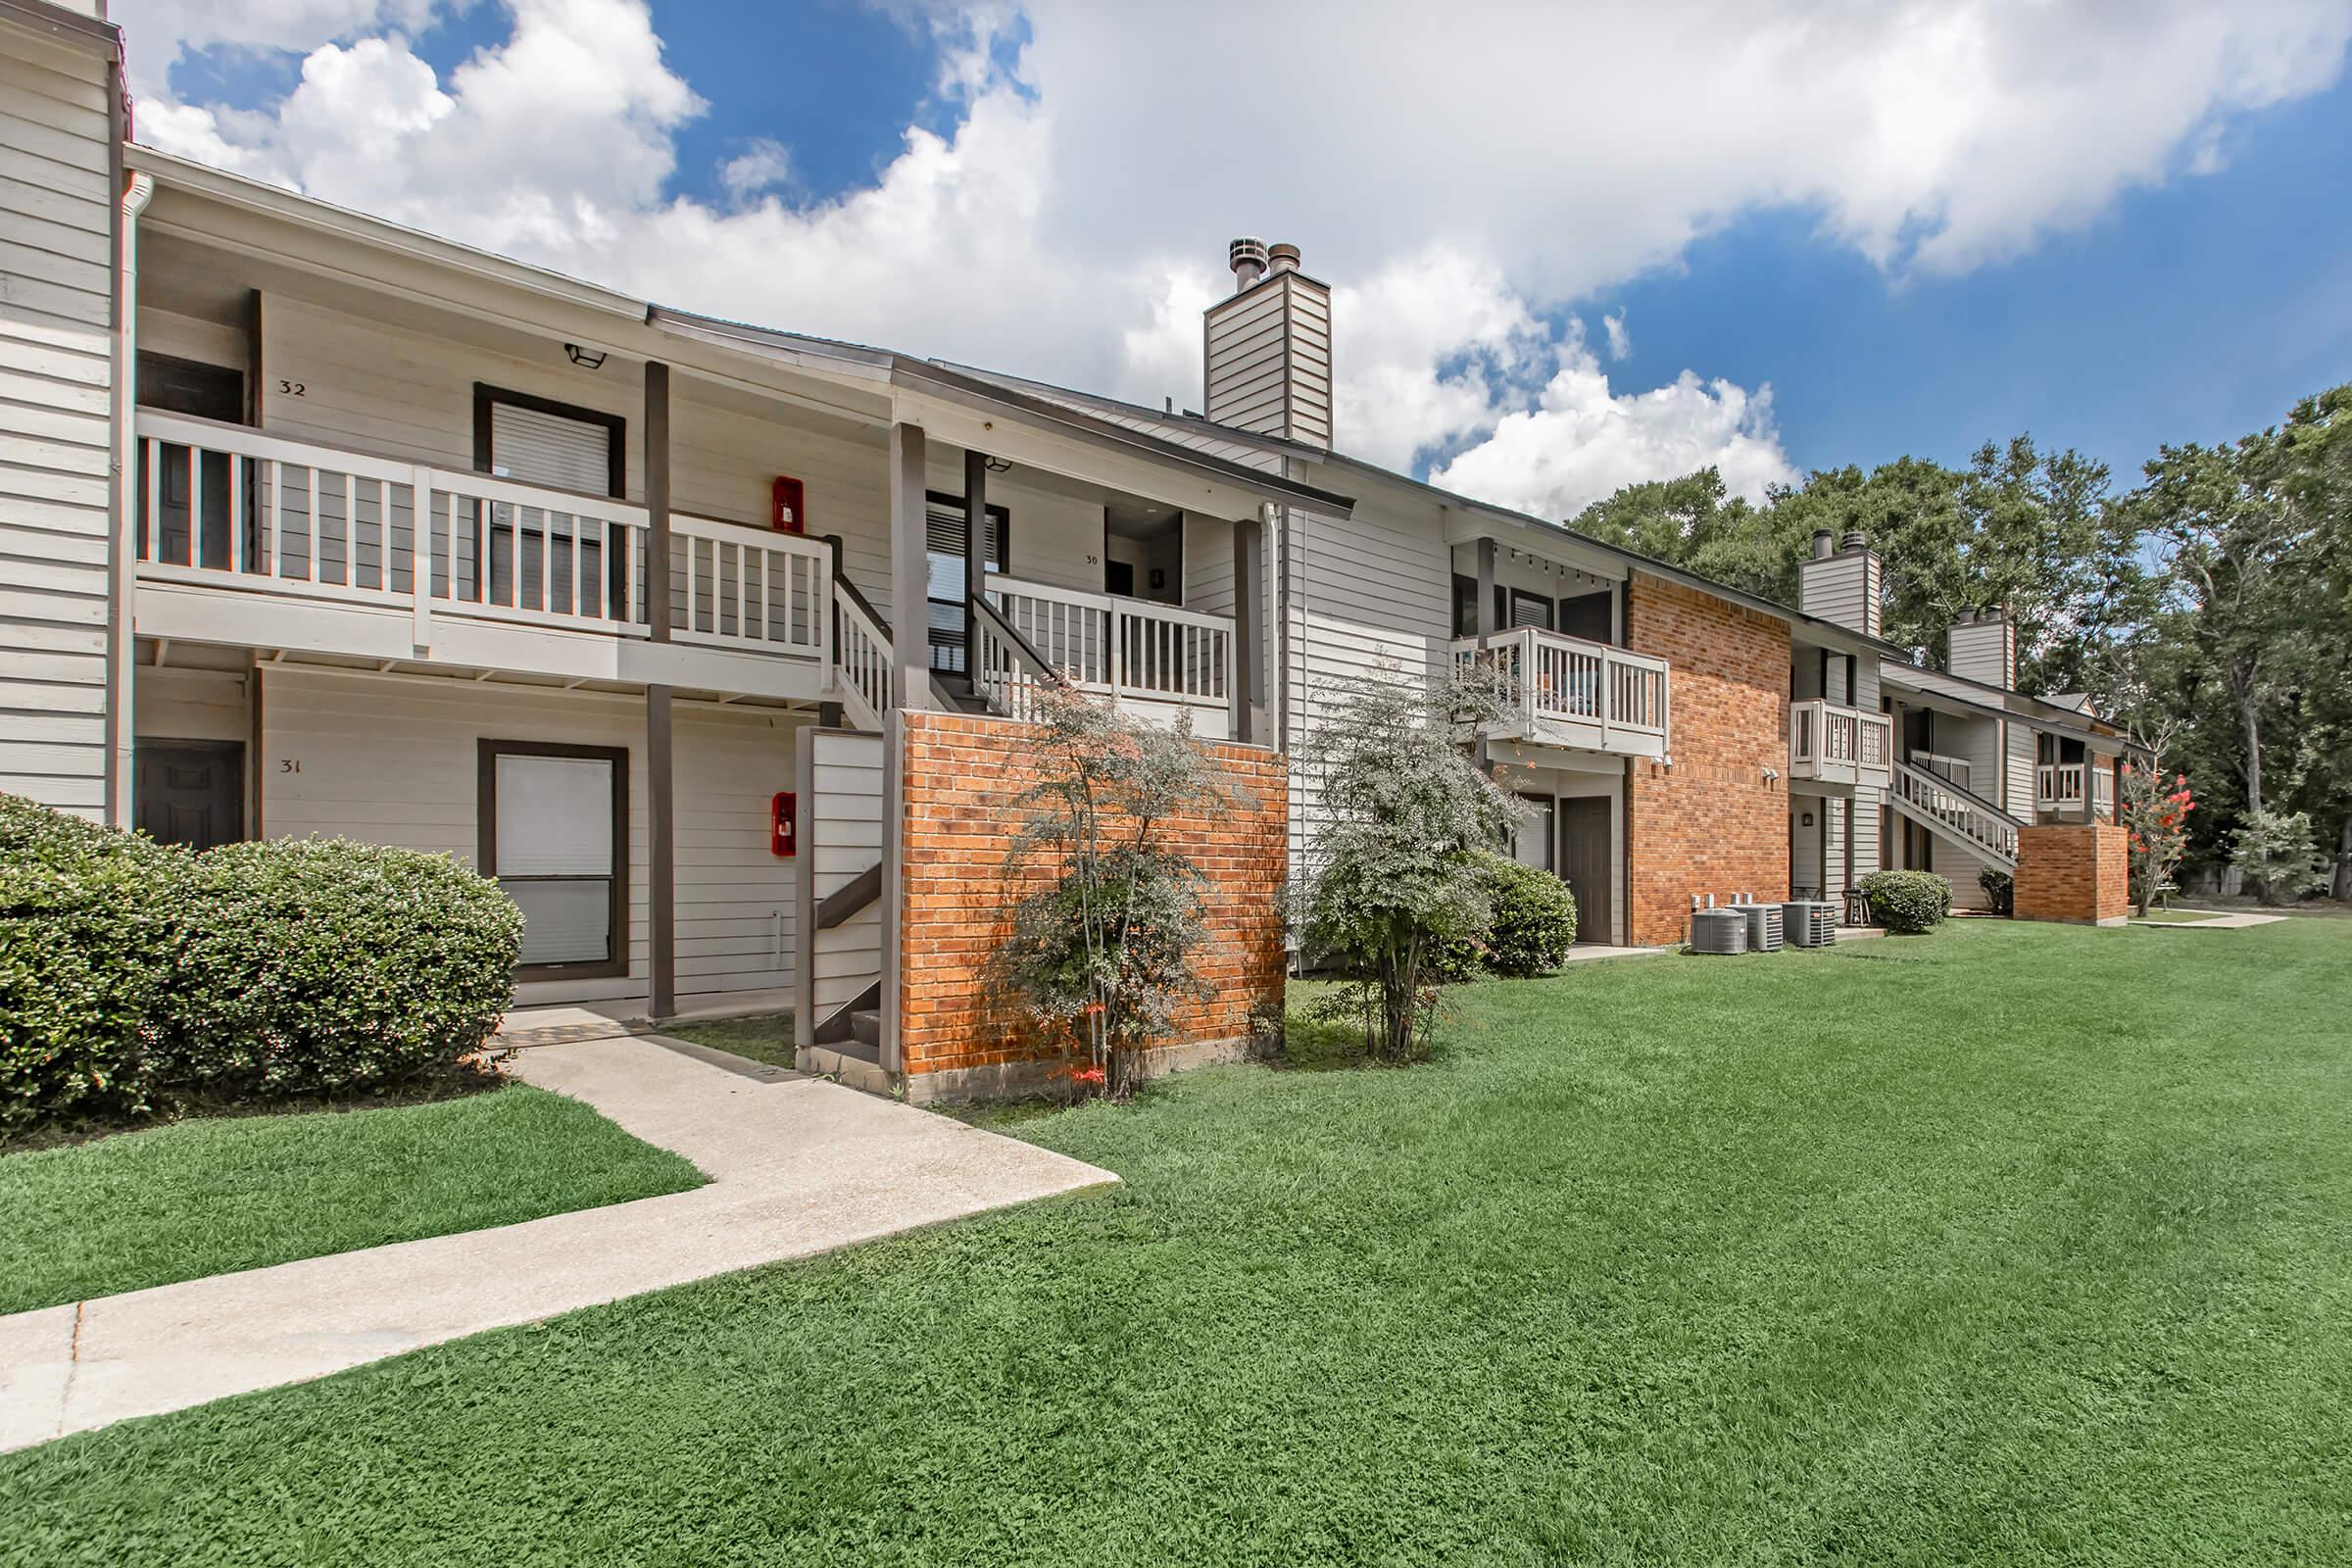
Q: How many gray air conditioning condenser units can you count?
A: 3